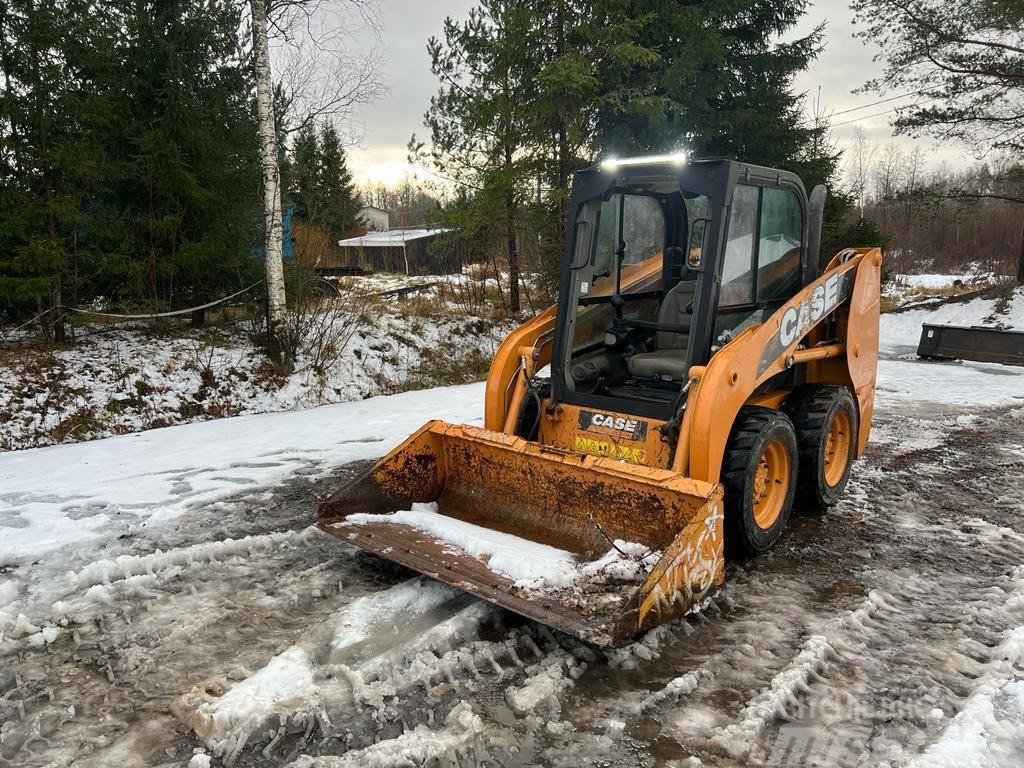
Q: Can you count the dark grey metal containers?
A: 1